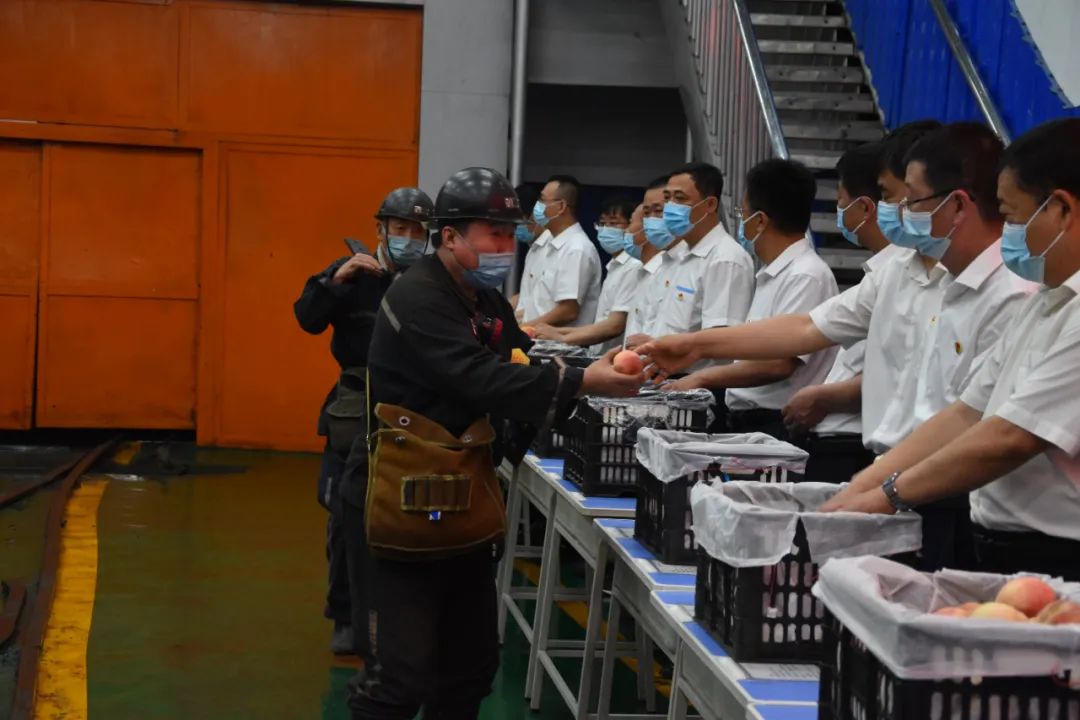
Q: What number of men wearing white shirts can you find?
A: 11